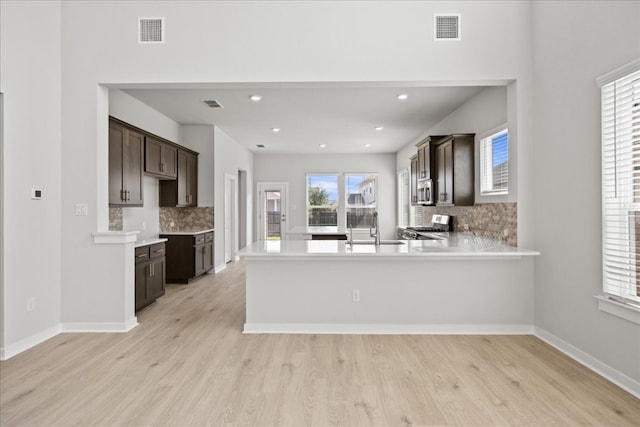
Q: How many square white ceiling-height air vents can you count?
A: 2